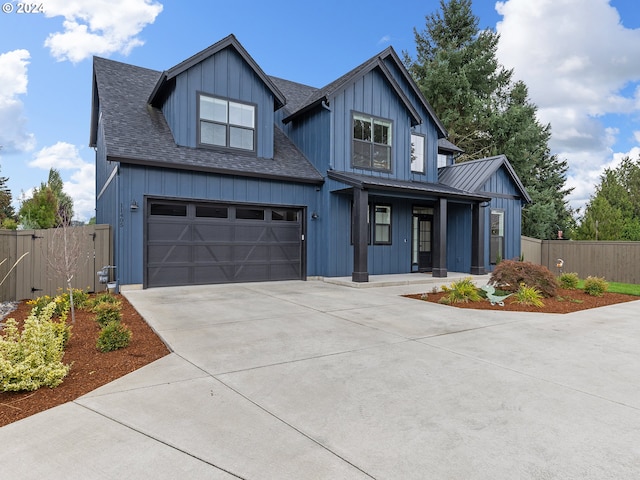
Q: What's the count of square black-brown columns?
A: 3